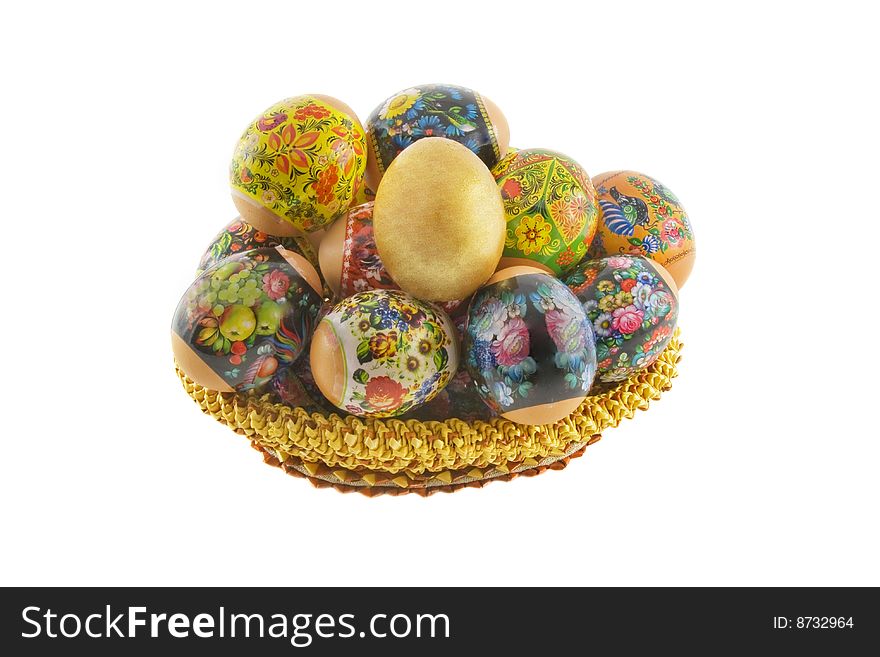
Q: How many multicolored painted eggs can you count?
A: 10